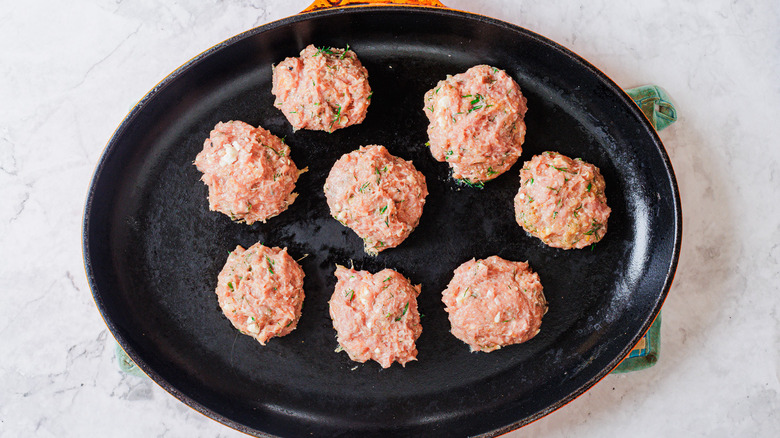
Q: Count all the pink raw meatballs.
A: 8